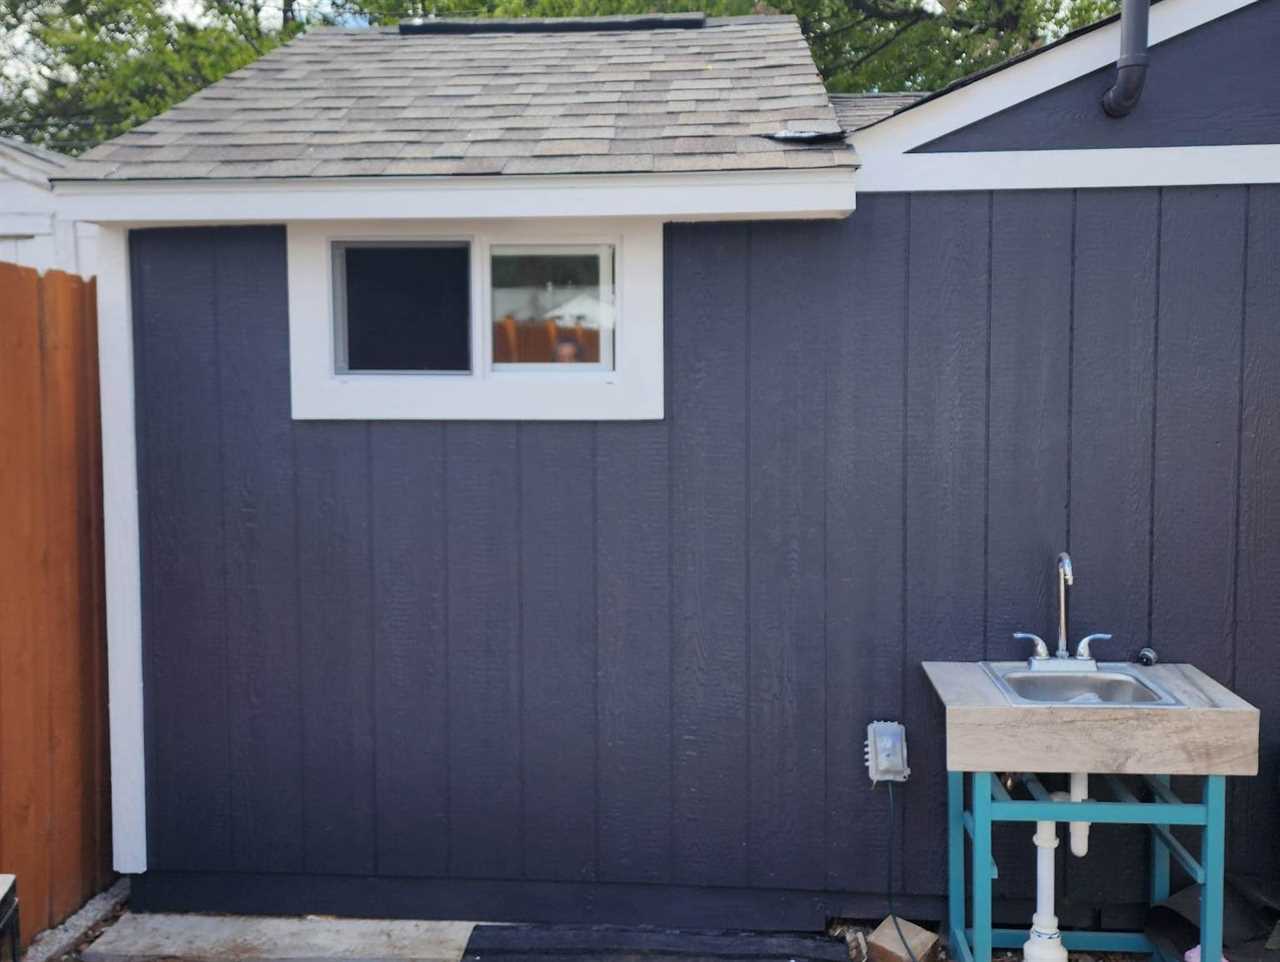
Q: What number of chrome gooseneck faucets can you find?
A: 1